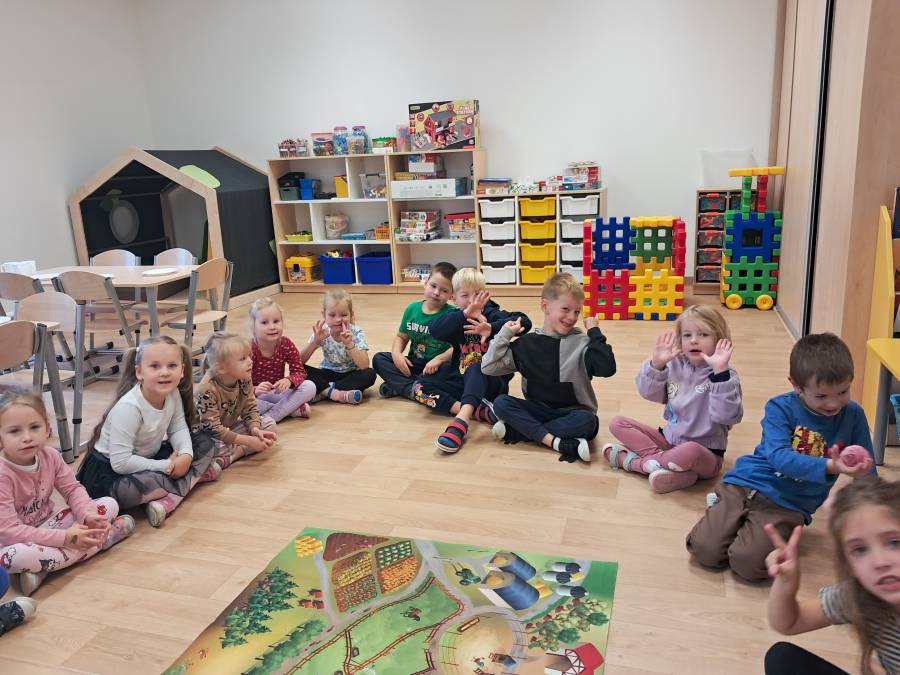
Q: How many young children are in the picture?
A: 11